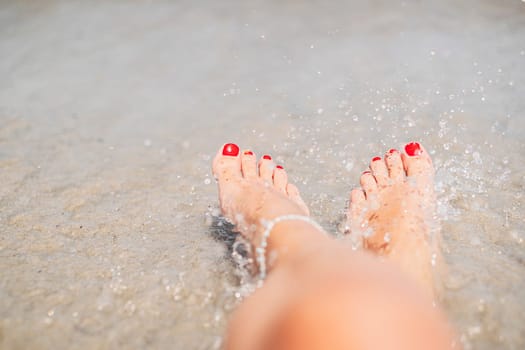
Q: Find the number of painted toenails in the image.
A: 8